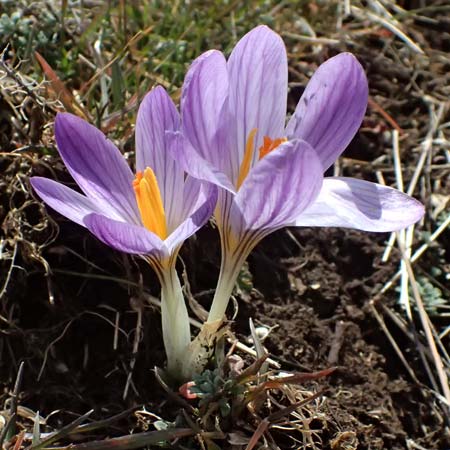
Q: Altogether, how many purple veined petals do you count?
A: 12